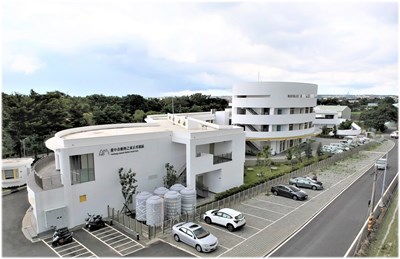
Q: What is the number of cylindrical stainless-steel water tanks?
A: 6